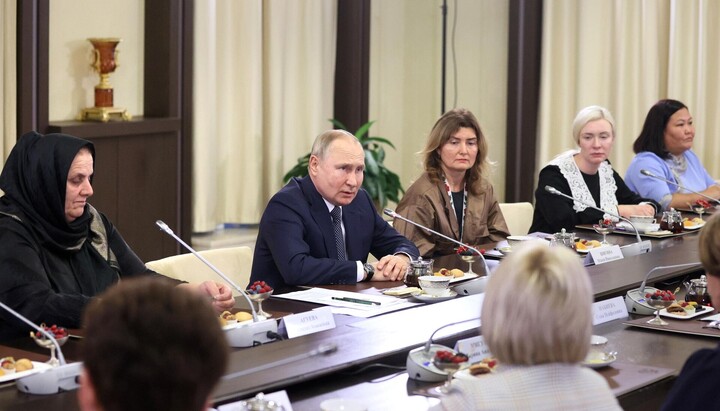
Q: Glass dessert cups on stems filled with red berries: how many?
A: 7